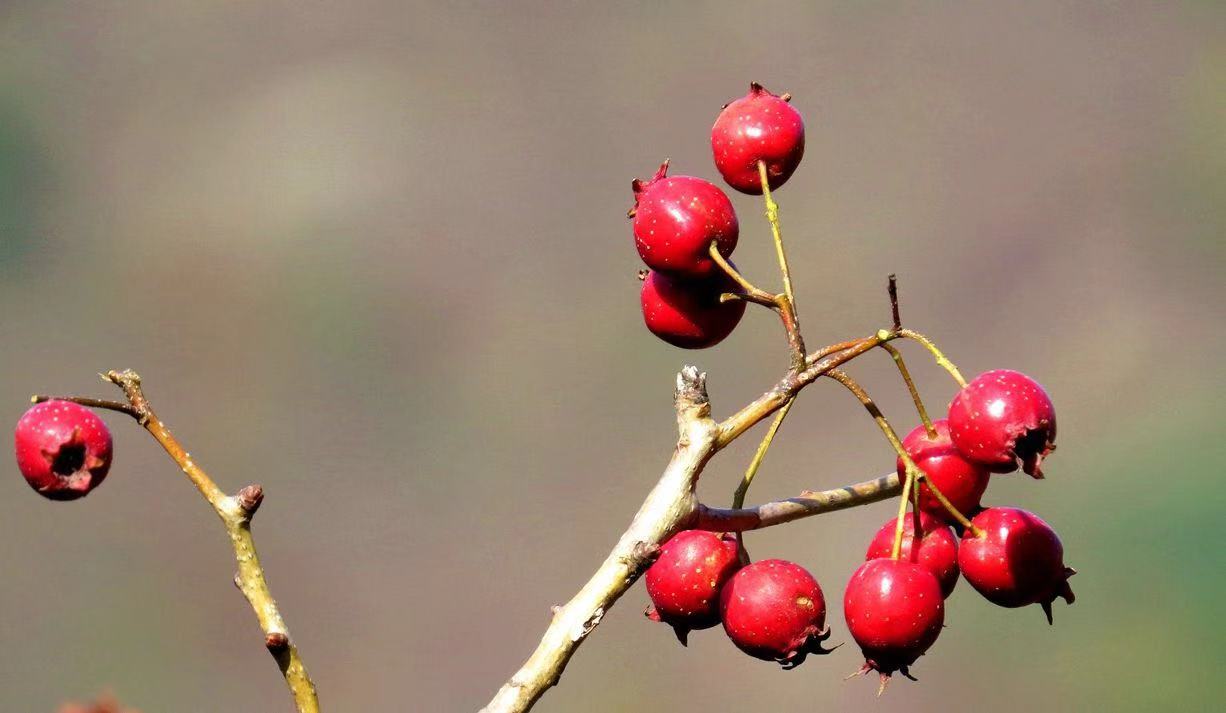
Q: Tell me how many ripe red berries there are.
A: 11